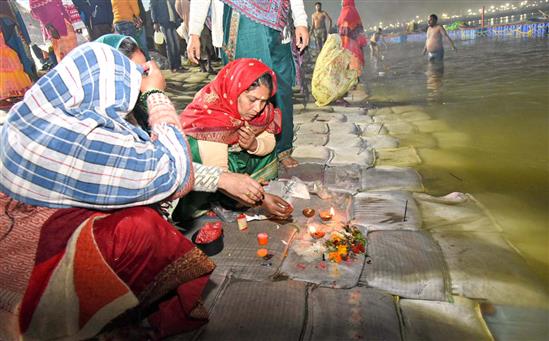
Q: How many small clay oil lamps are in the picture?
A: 3